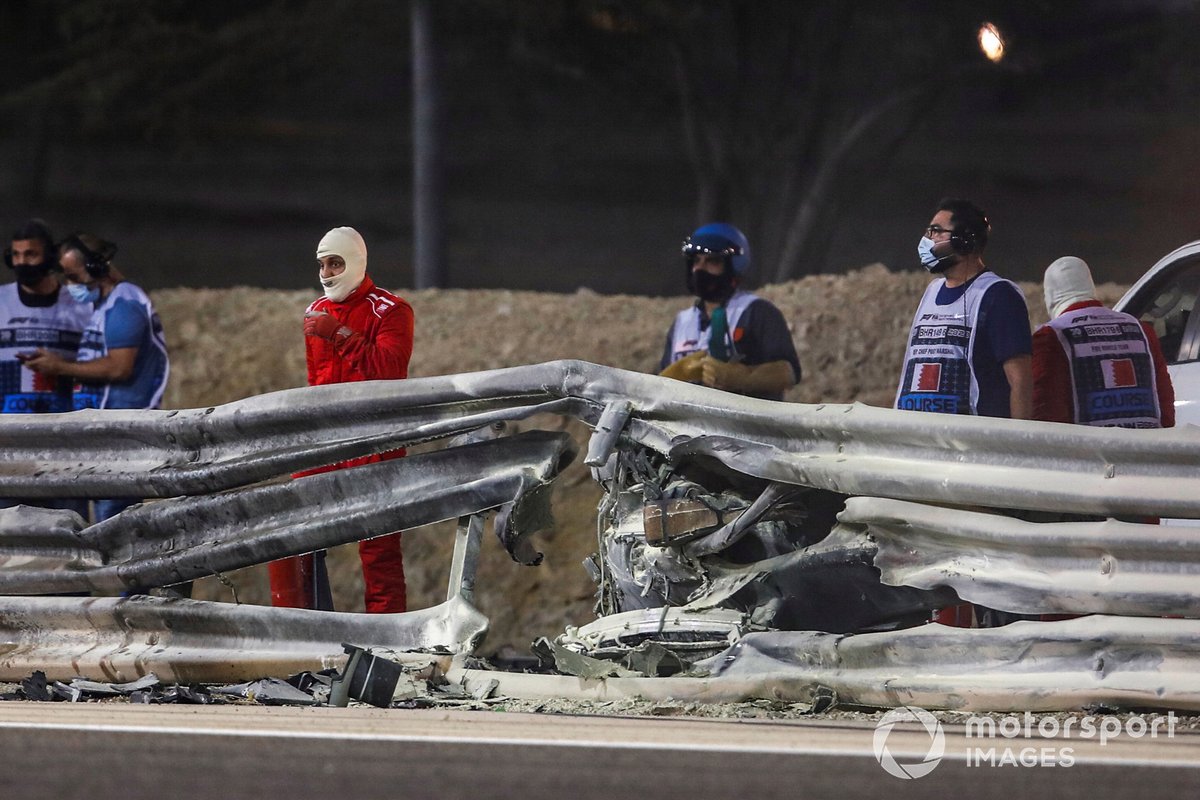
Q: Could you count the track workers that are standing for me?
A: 6